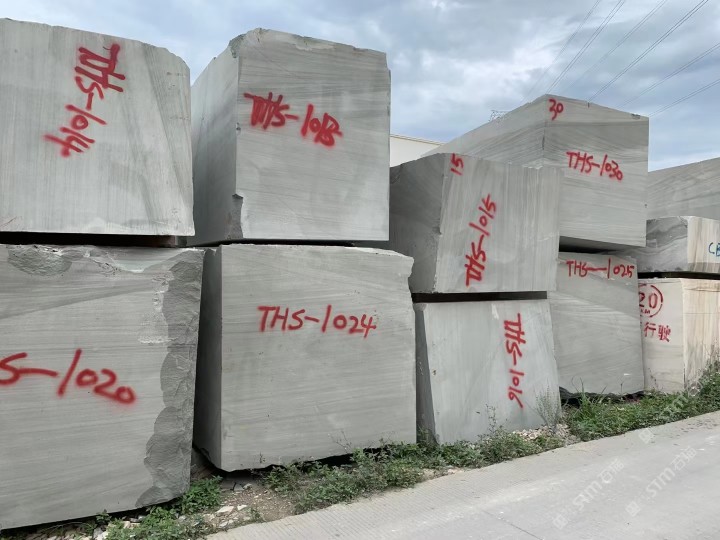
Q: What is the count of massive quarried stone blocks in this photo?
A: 11